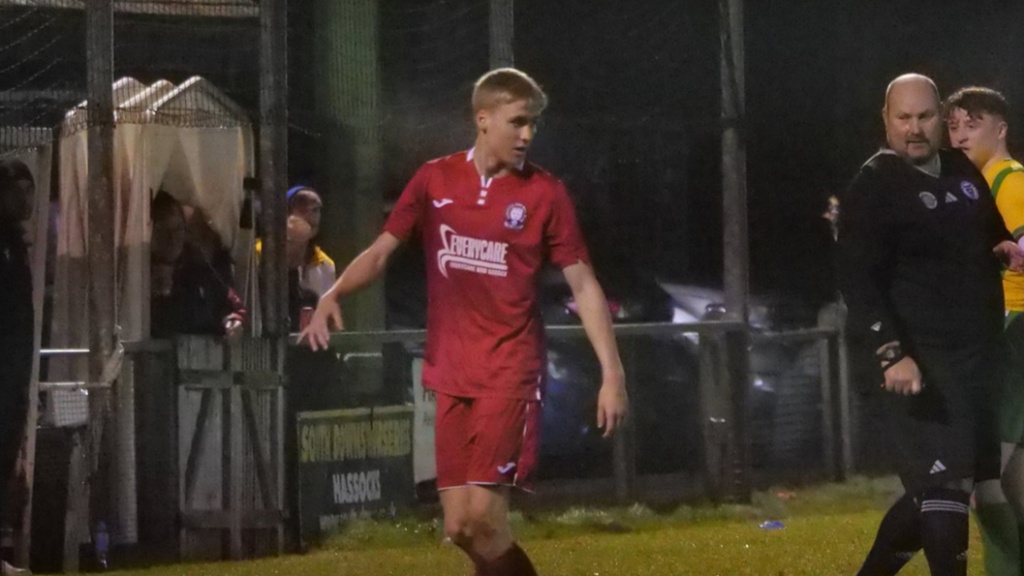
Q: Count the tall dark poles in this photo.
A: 4